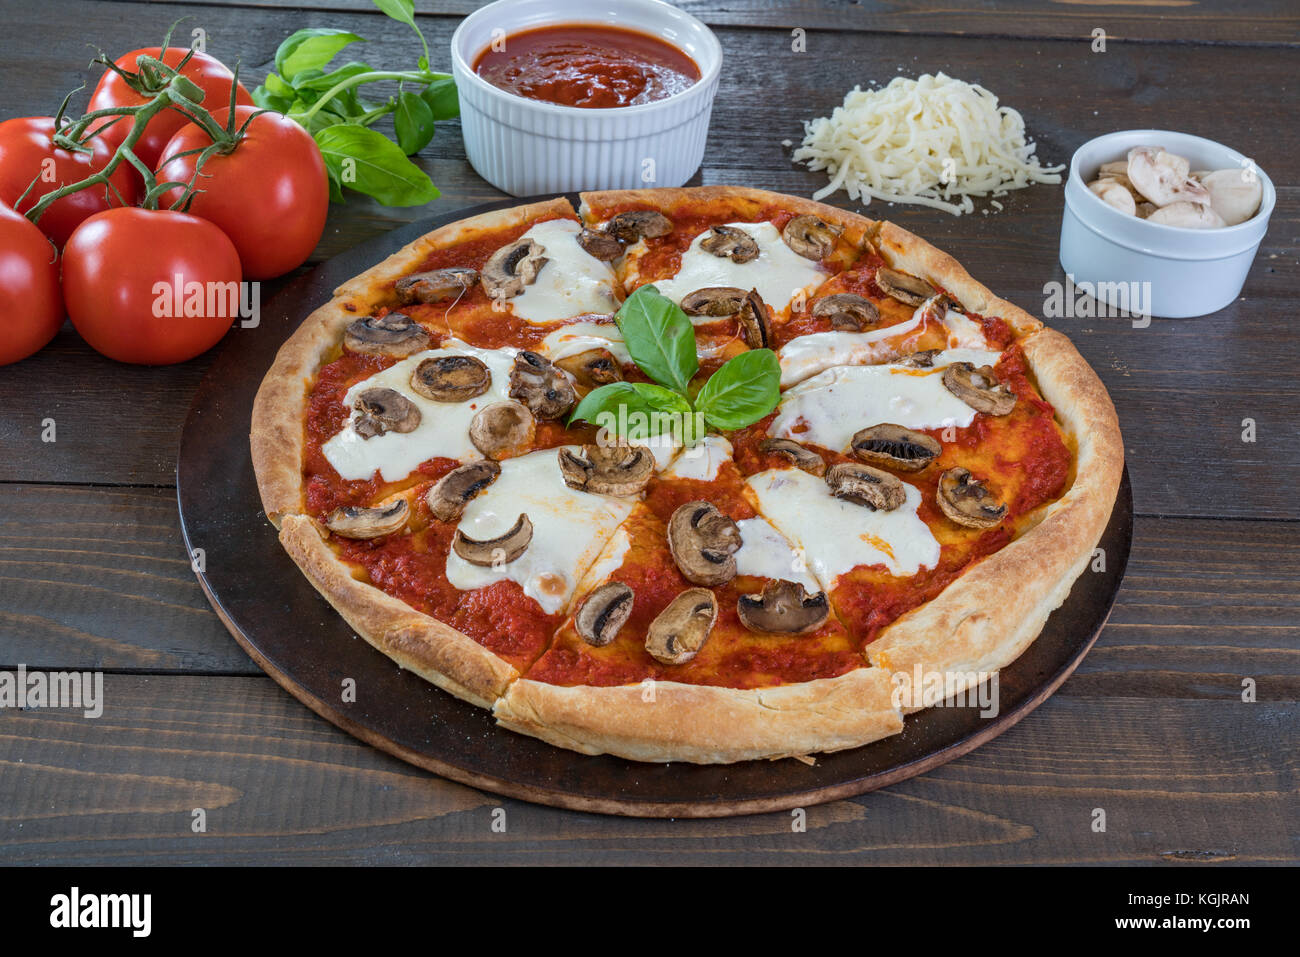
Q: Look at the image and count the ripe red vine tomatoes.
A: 5